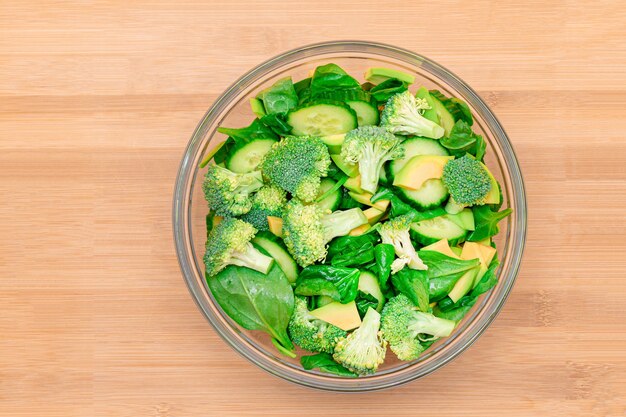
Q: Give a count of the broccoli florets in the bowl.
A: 12